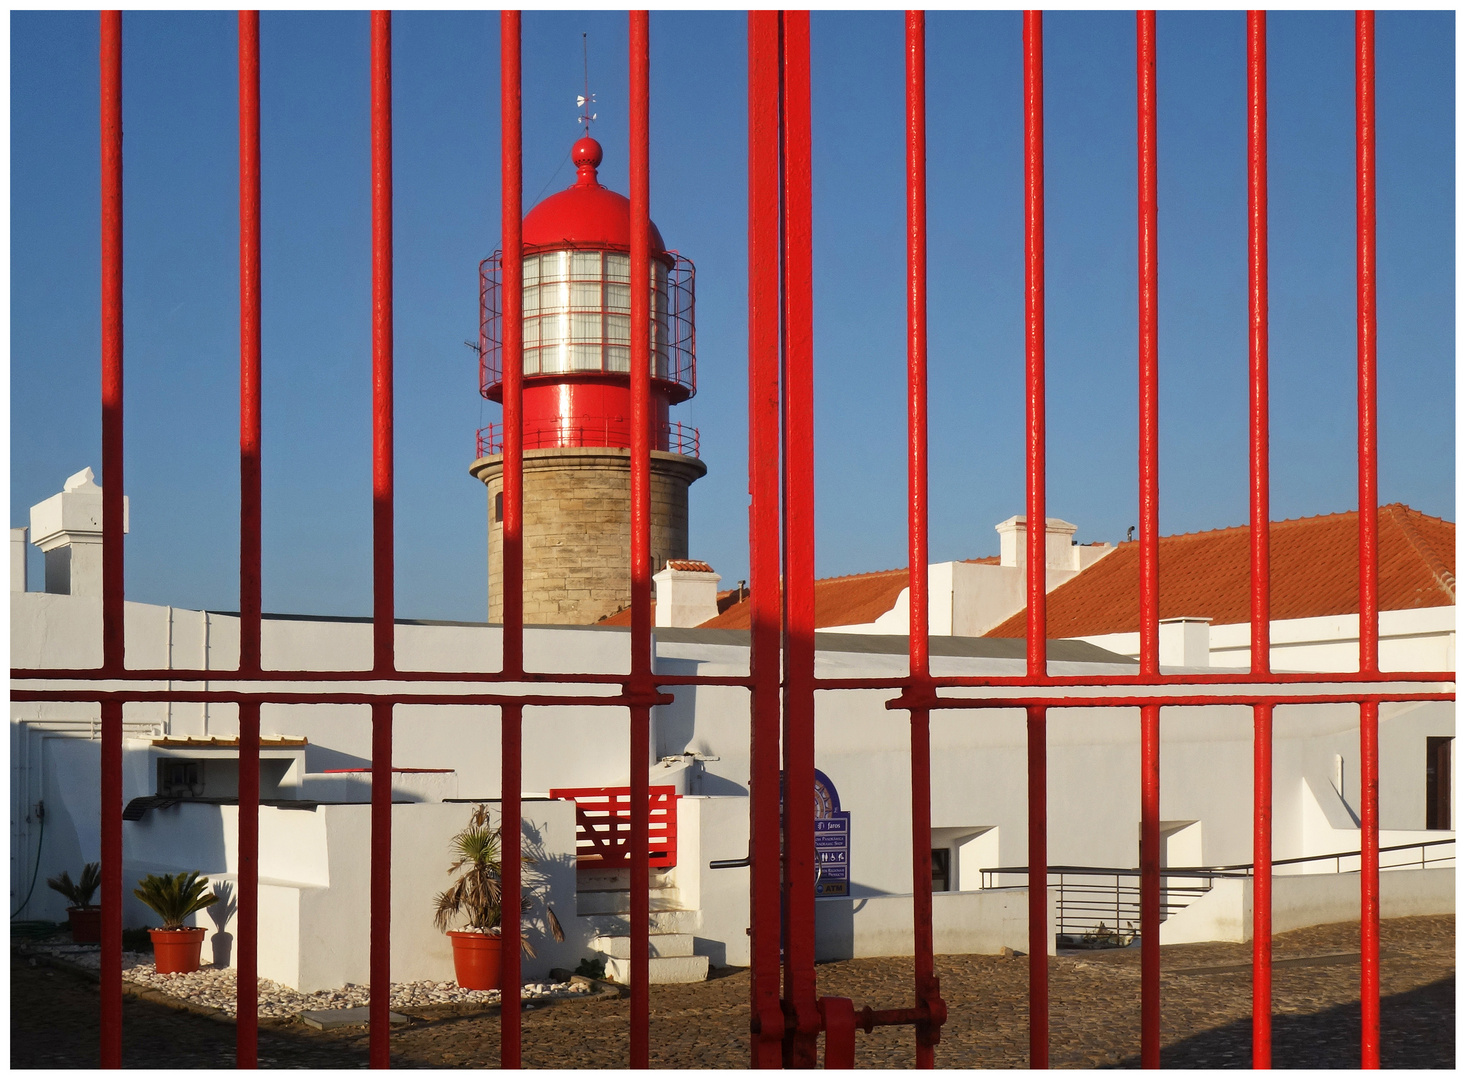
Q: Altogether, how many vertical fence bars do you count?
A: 12